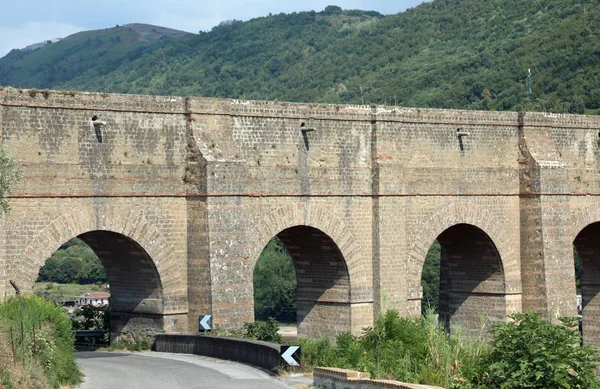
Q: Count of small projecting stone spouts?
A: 3